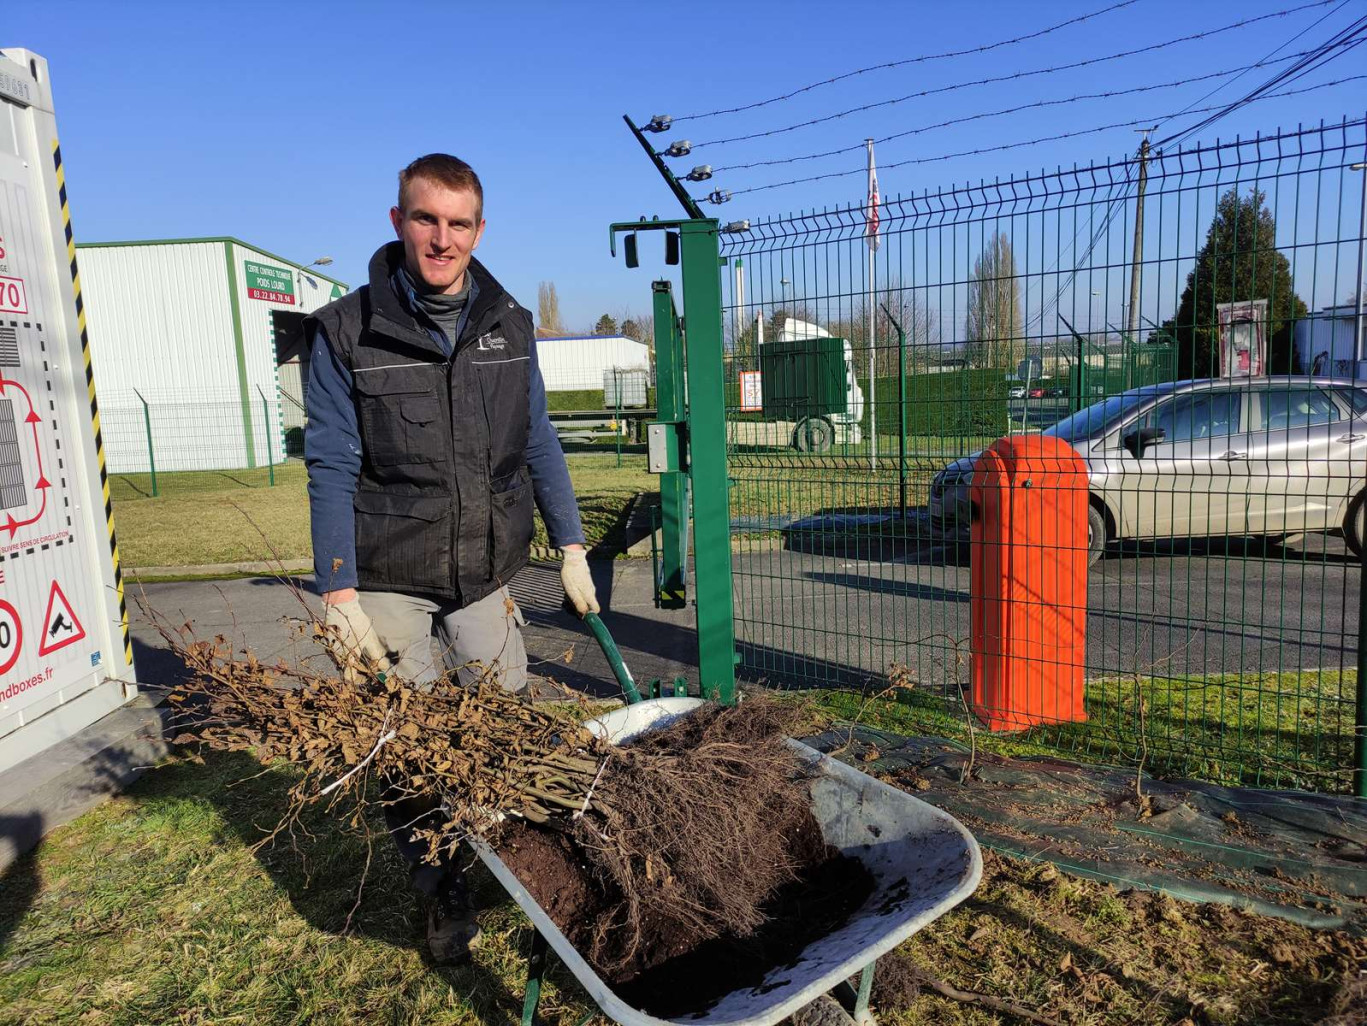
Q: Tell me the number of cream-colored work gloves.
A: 2